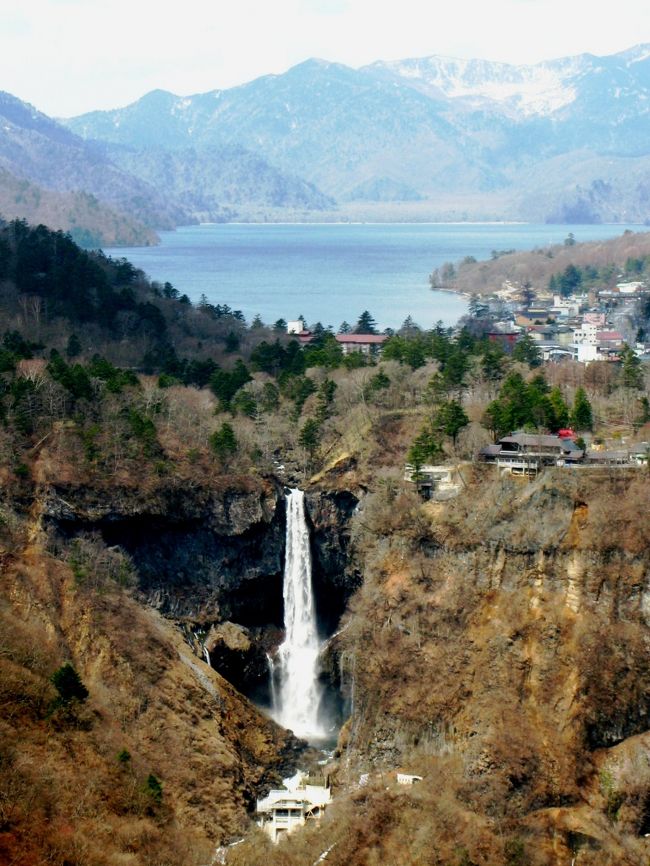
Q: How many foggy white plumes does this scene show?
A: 1